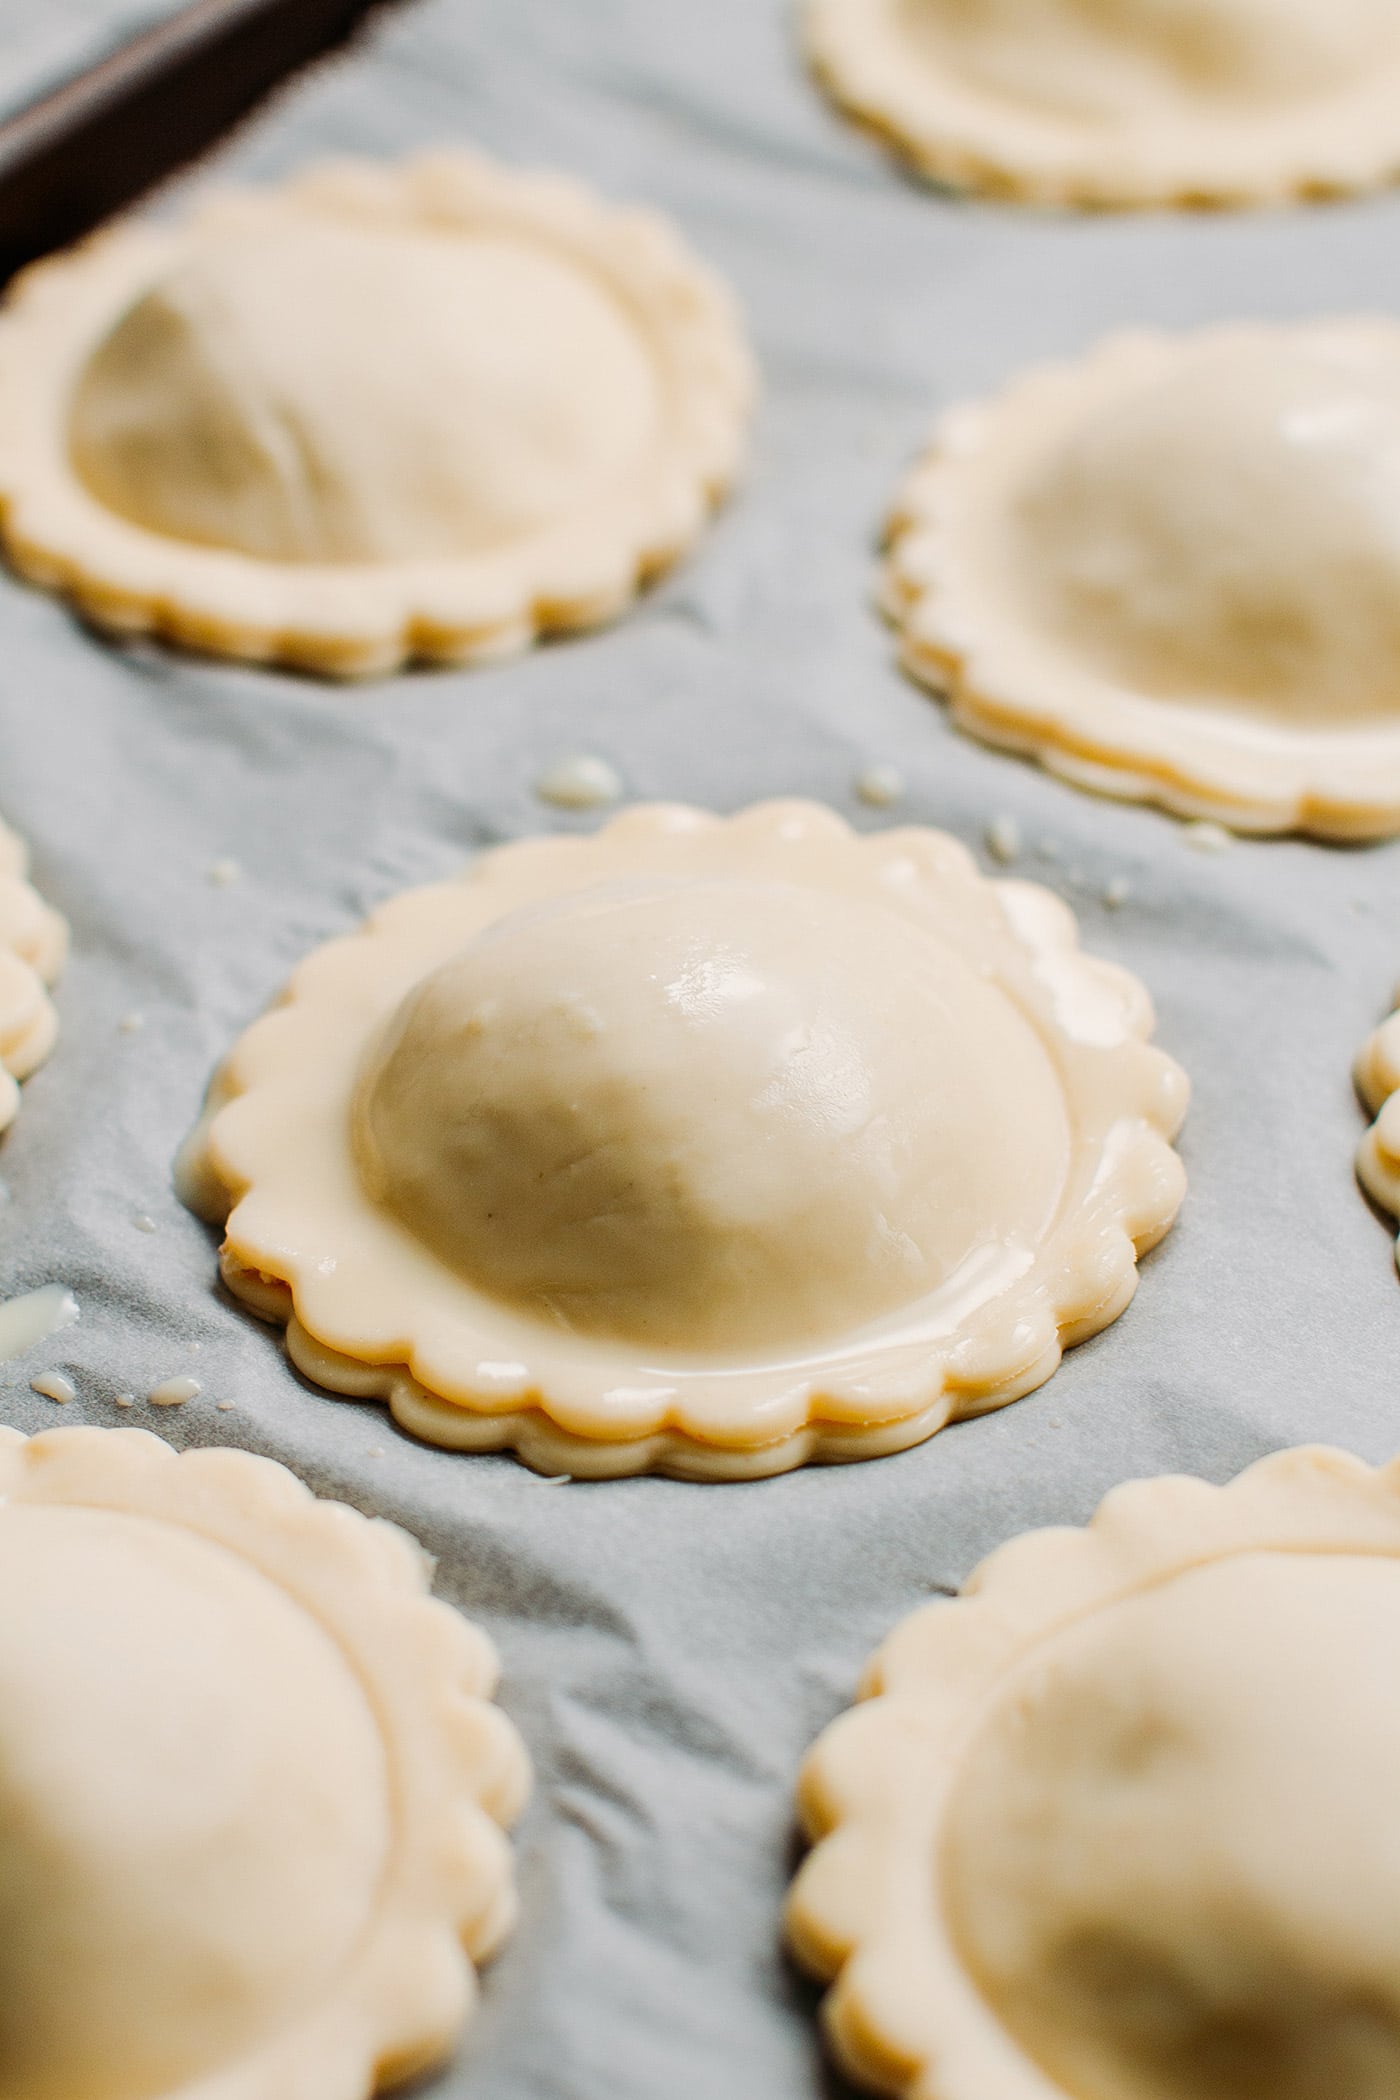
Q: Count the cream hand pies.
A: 8